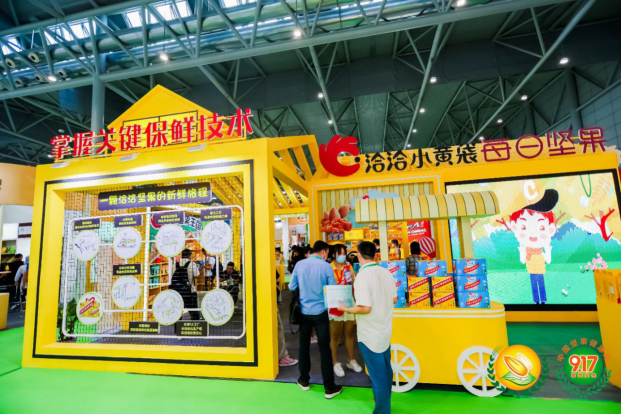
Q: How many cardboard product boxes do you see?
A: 11